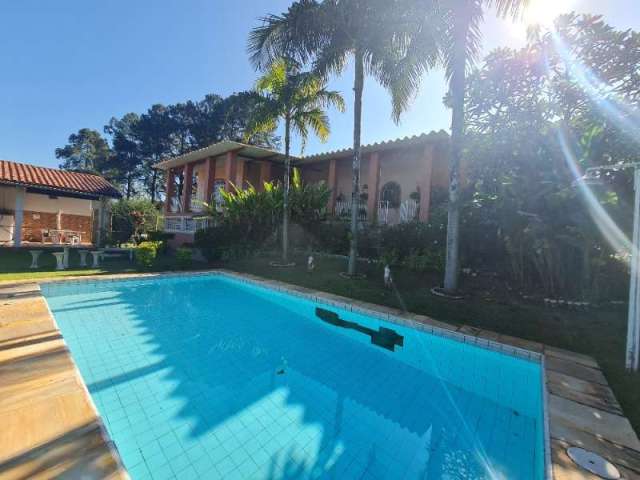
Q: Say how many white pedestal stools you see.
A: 4